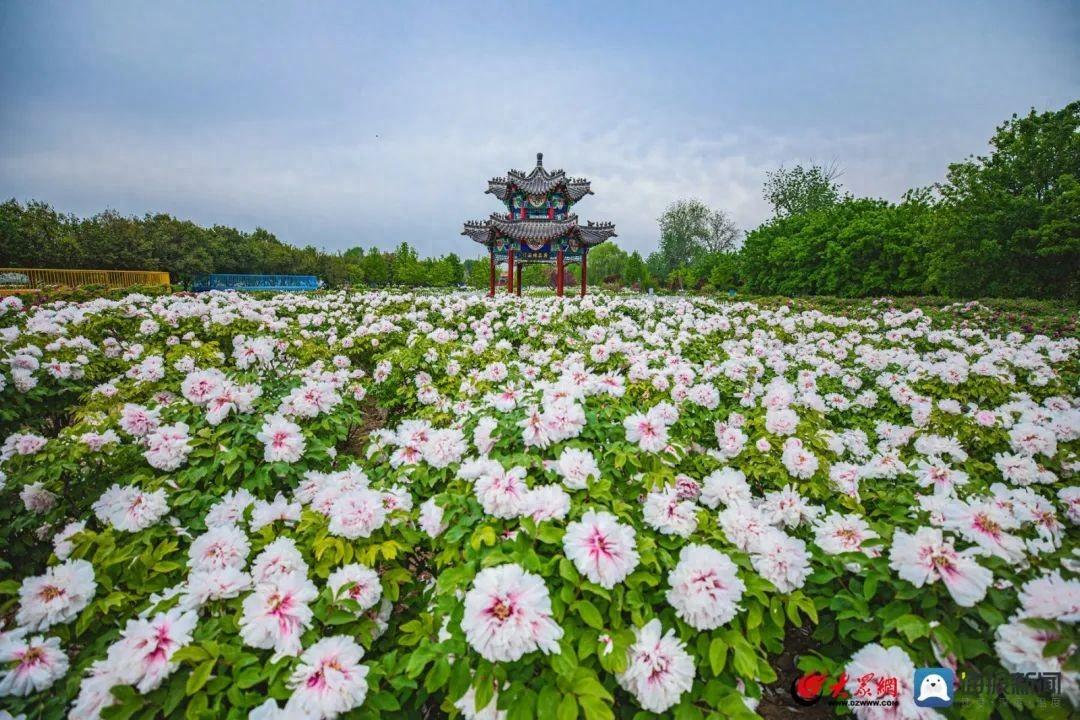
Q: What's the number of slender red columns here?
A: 5